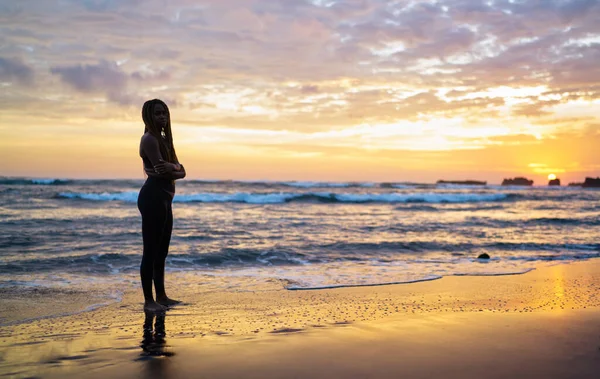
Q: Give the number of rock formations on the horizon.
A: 4